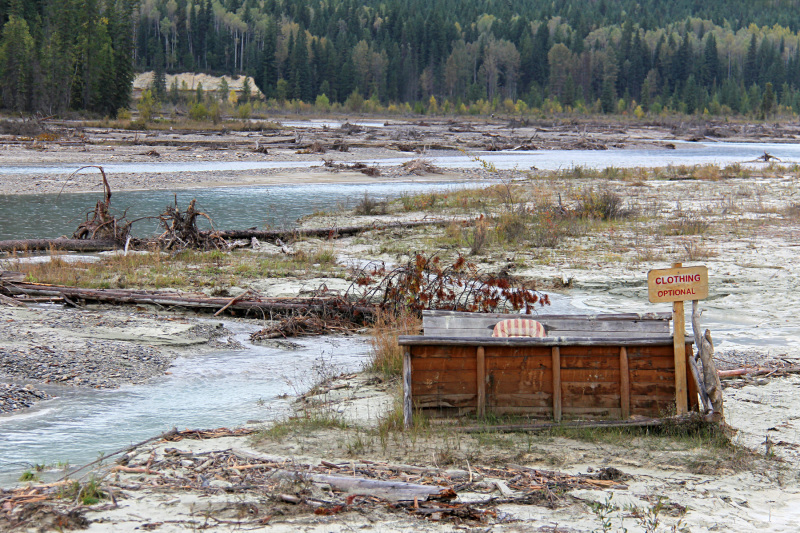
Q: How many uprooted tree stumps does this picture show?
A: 2